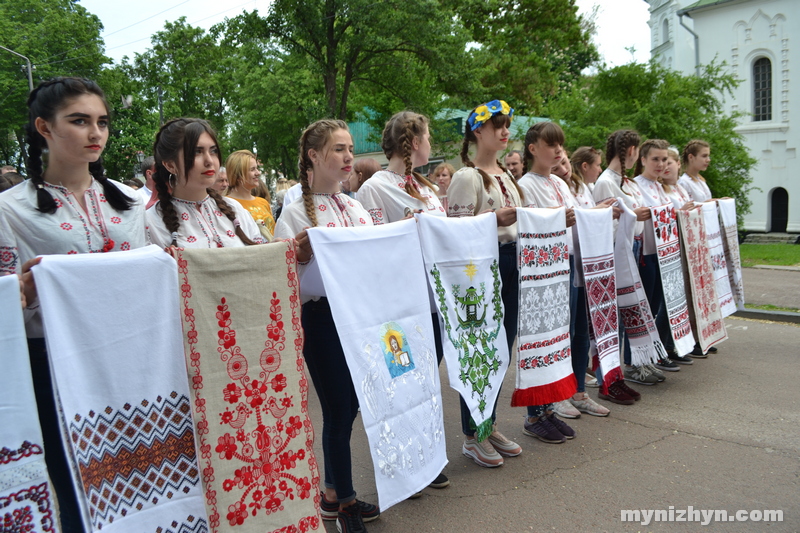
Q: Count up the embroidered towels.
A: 12